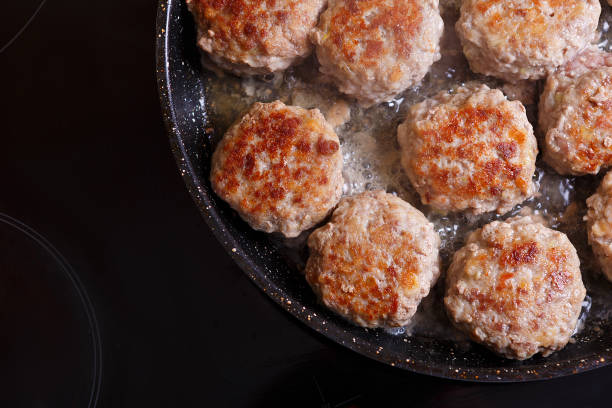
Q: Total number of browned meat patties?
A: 9